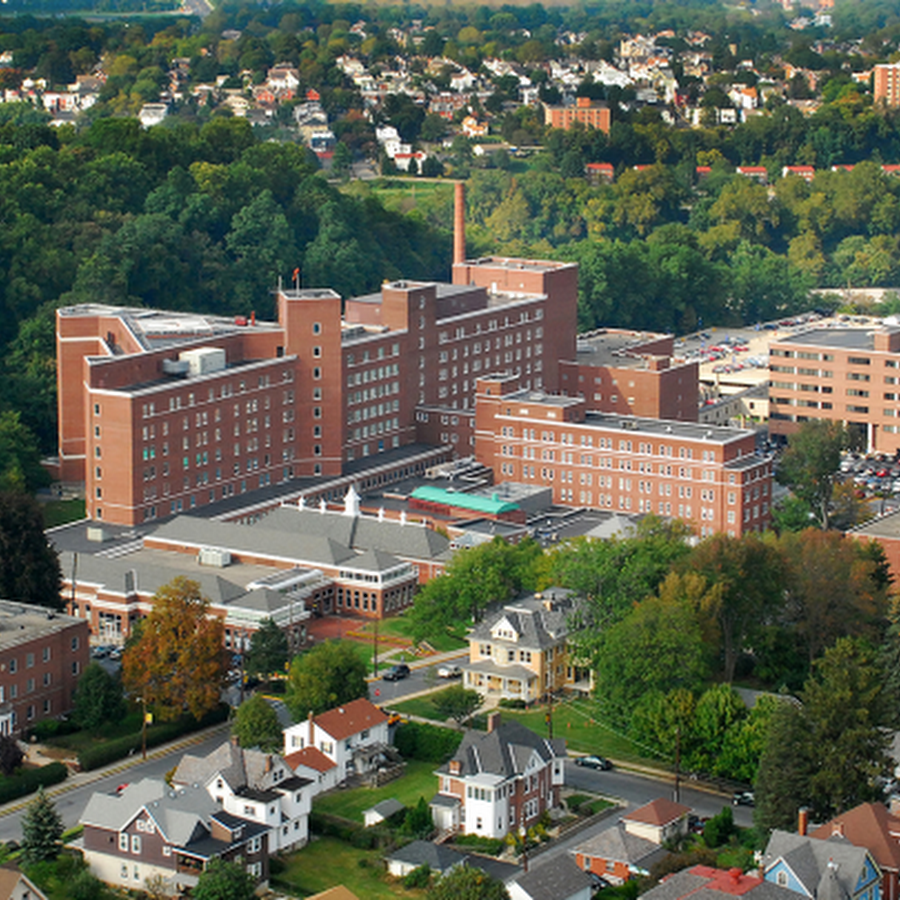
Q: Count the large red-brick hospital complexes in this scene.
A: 1